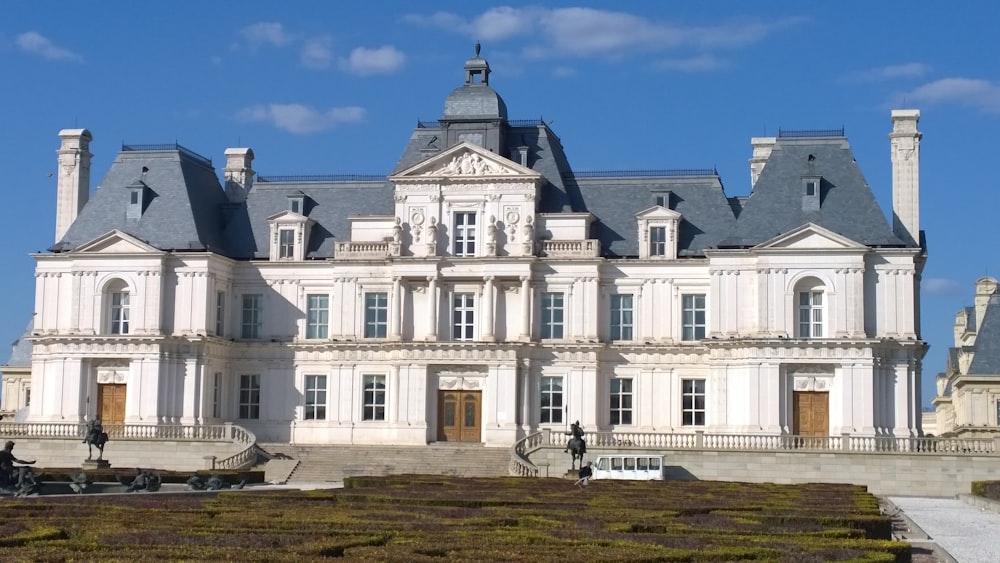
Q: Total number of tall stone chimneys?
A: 4